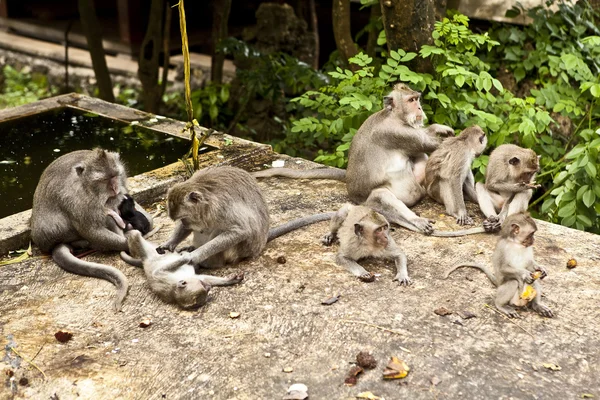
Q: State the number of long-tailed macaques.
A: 9